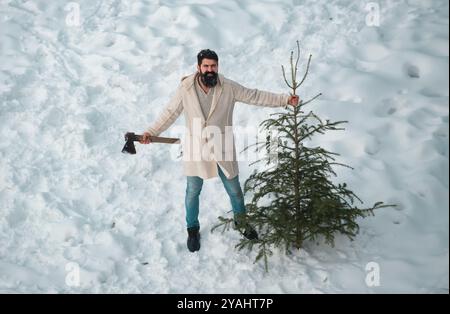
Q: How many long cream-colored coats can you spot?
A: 1